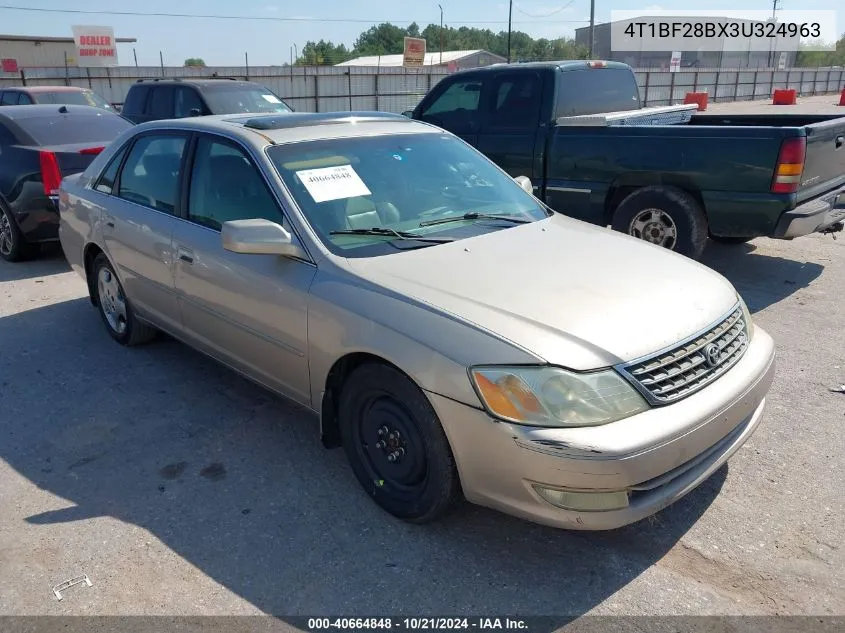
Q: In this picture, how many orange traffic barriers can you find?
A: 3